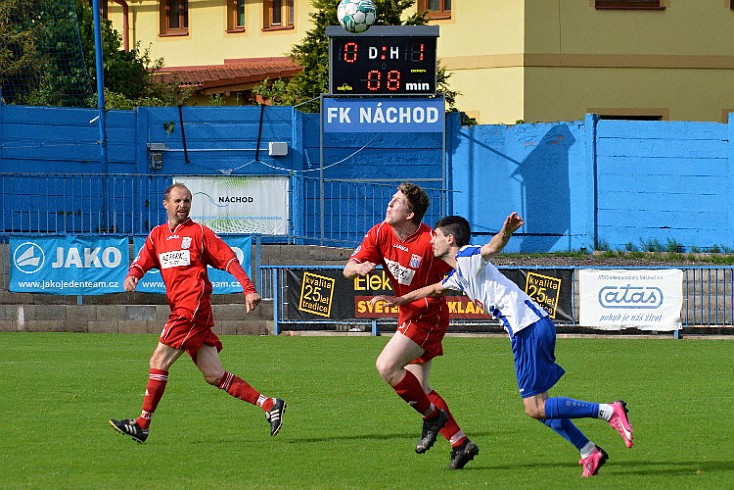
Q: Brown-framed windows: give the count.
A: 5